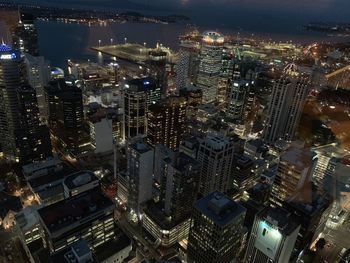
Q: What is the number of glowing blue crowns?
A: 1